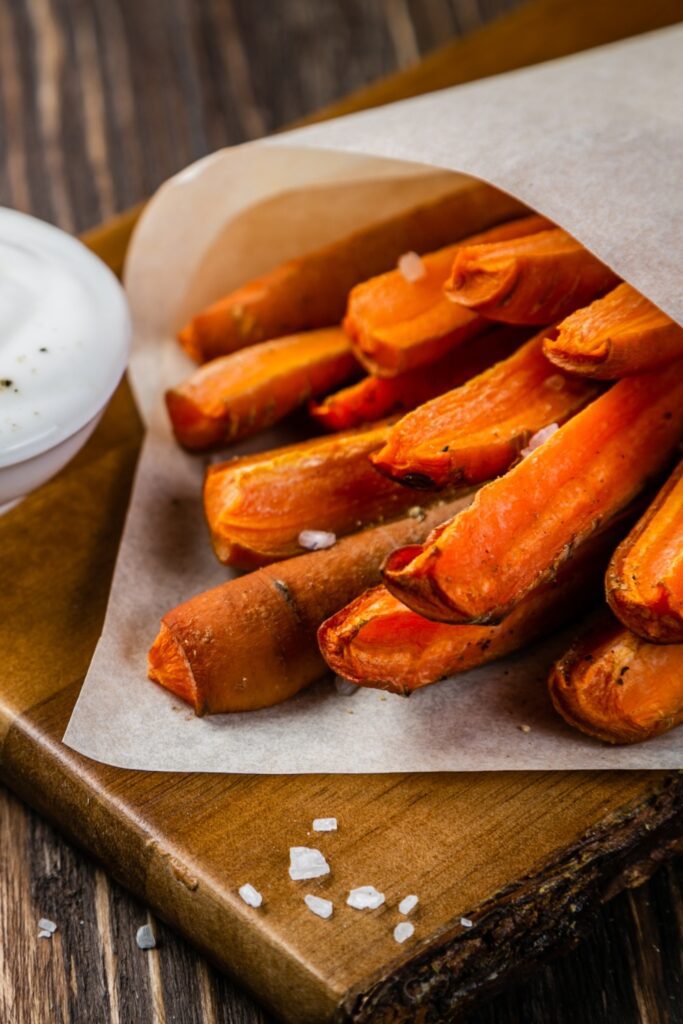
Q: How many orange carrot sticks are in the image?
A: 13